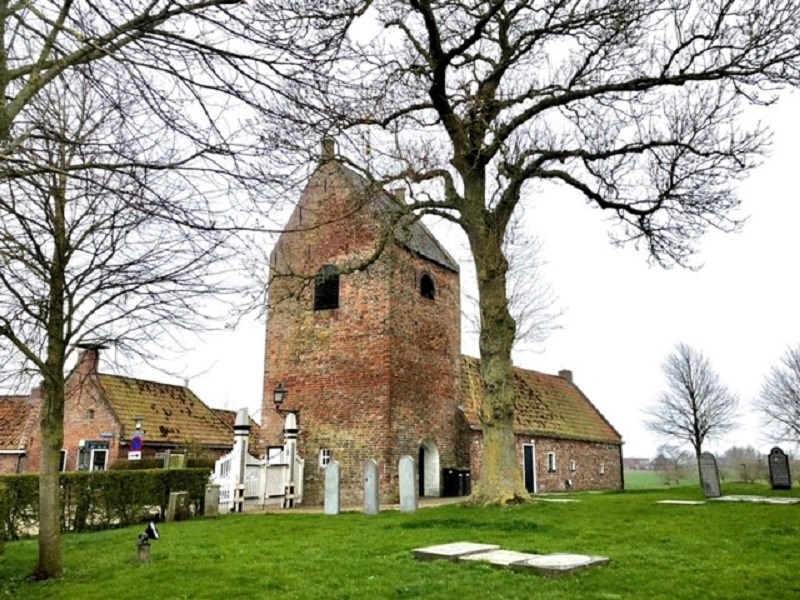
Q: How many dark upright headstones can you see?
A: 2